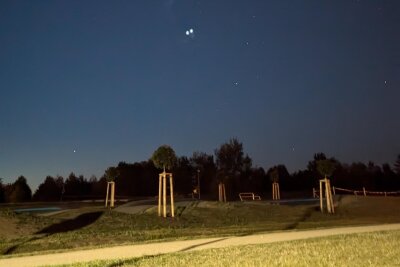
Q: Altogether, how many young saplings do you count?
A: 5